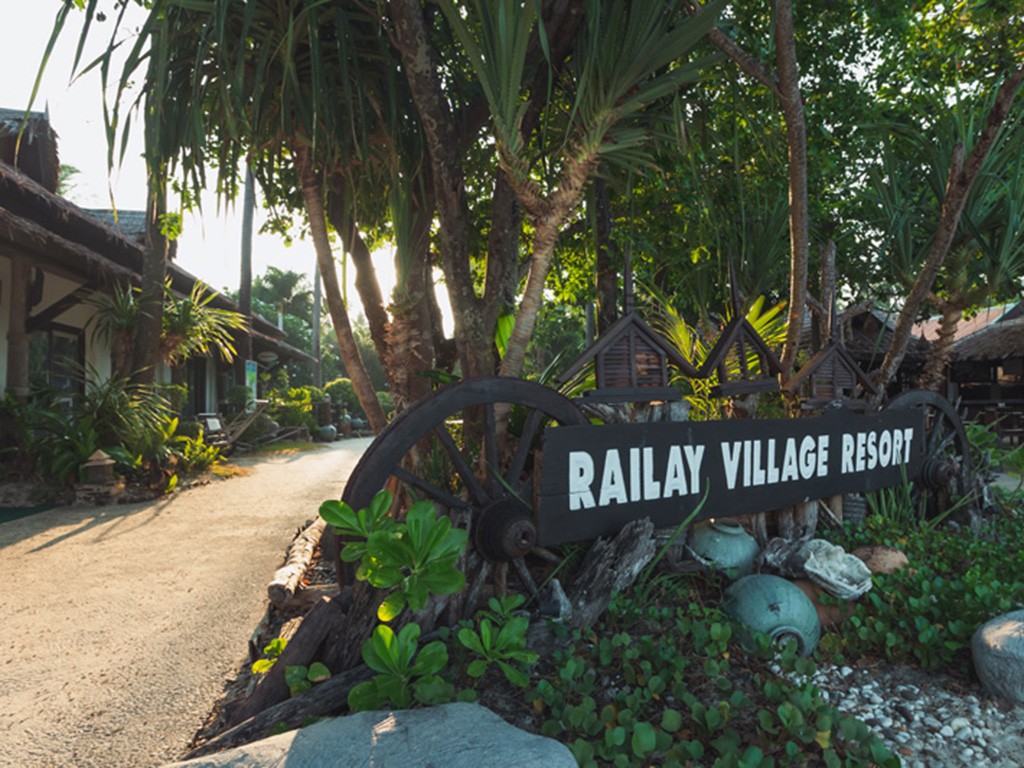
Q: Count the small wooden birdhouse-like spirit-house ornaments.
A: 3